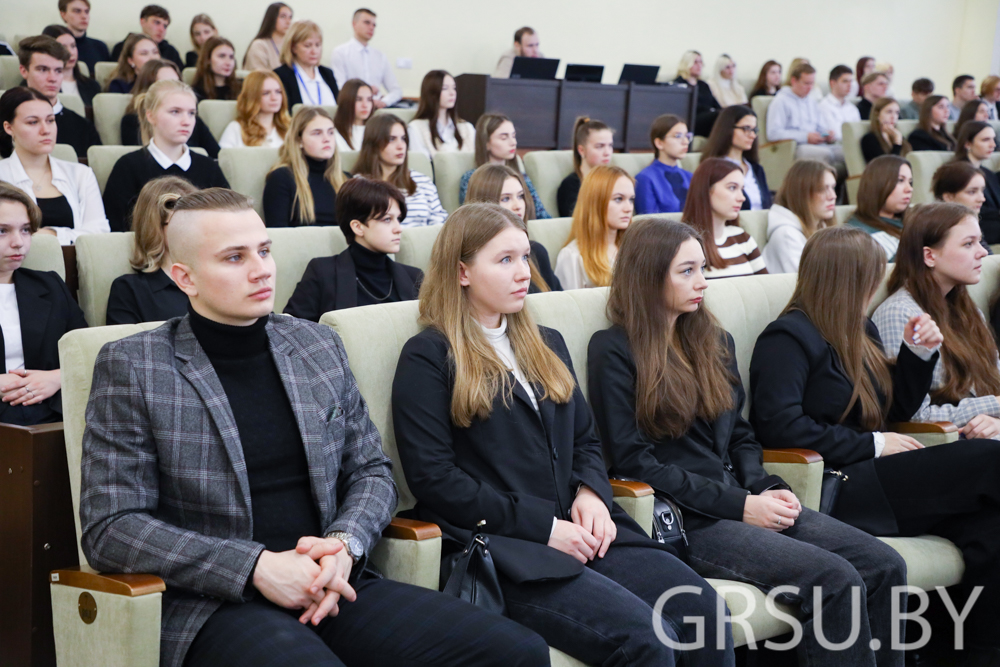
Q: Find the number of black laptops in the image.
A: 3